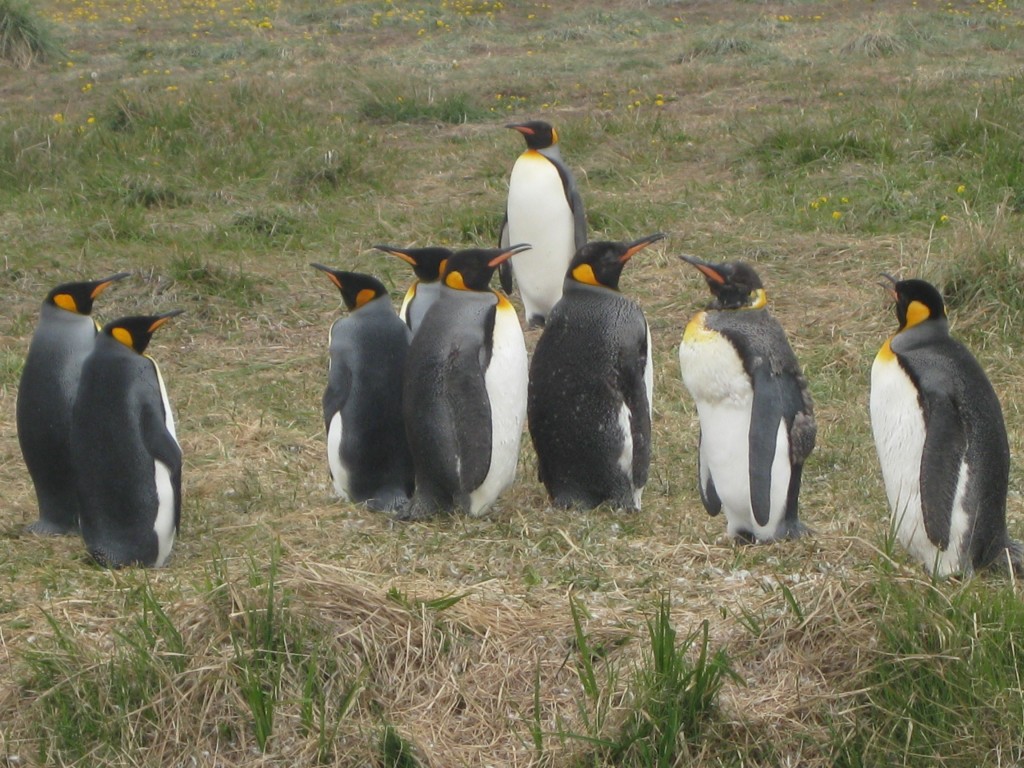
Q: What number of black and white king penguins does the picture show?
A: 9